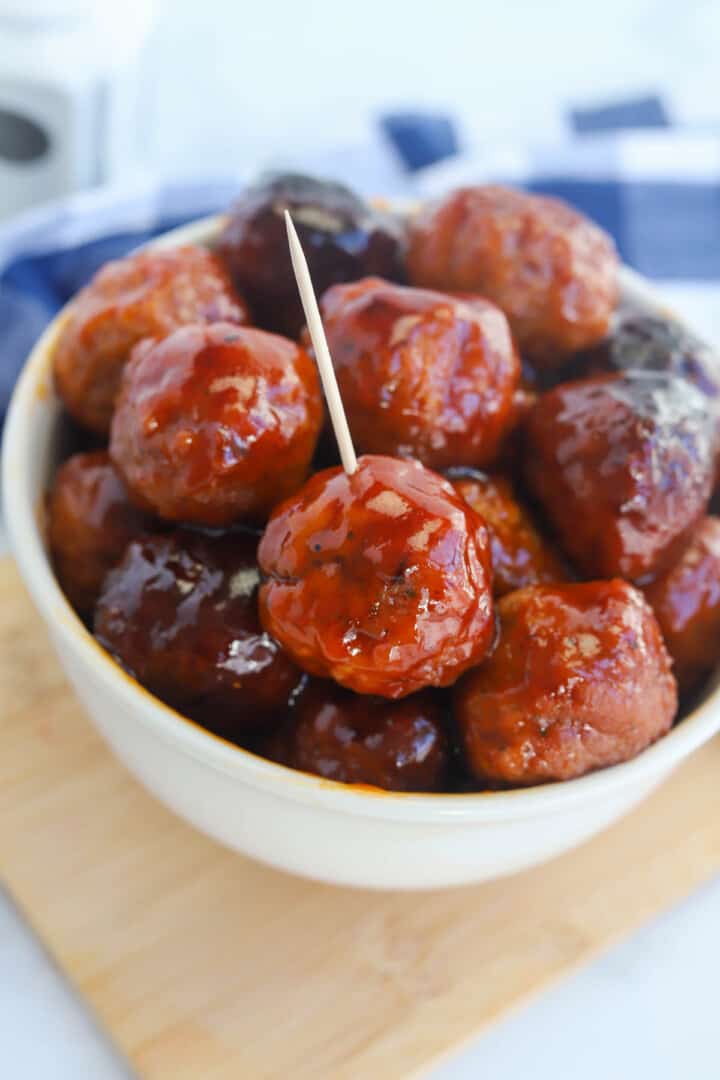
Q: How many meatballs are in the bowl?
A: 14